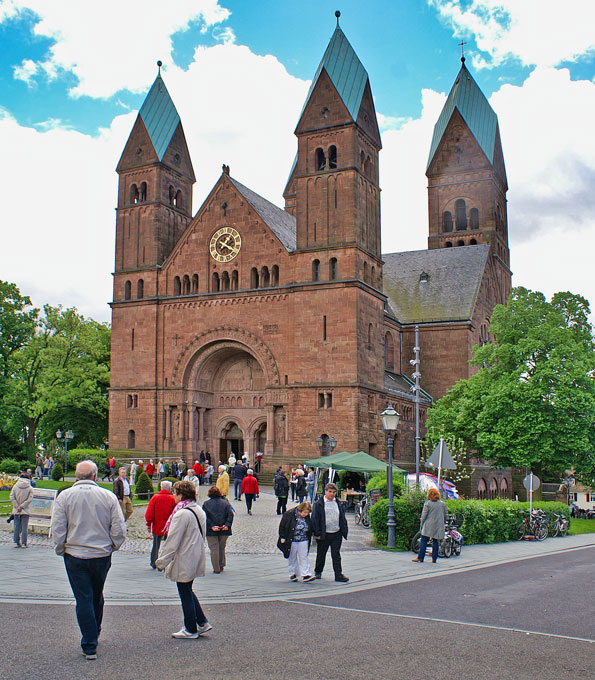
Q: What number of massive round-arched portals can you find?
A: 1